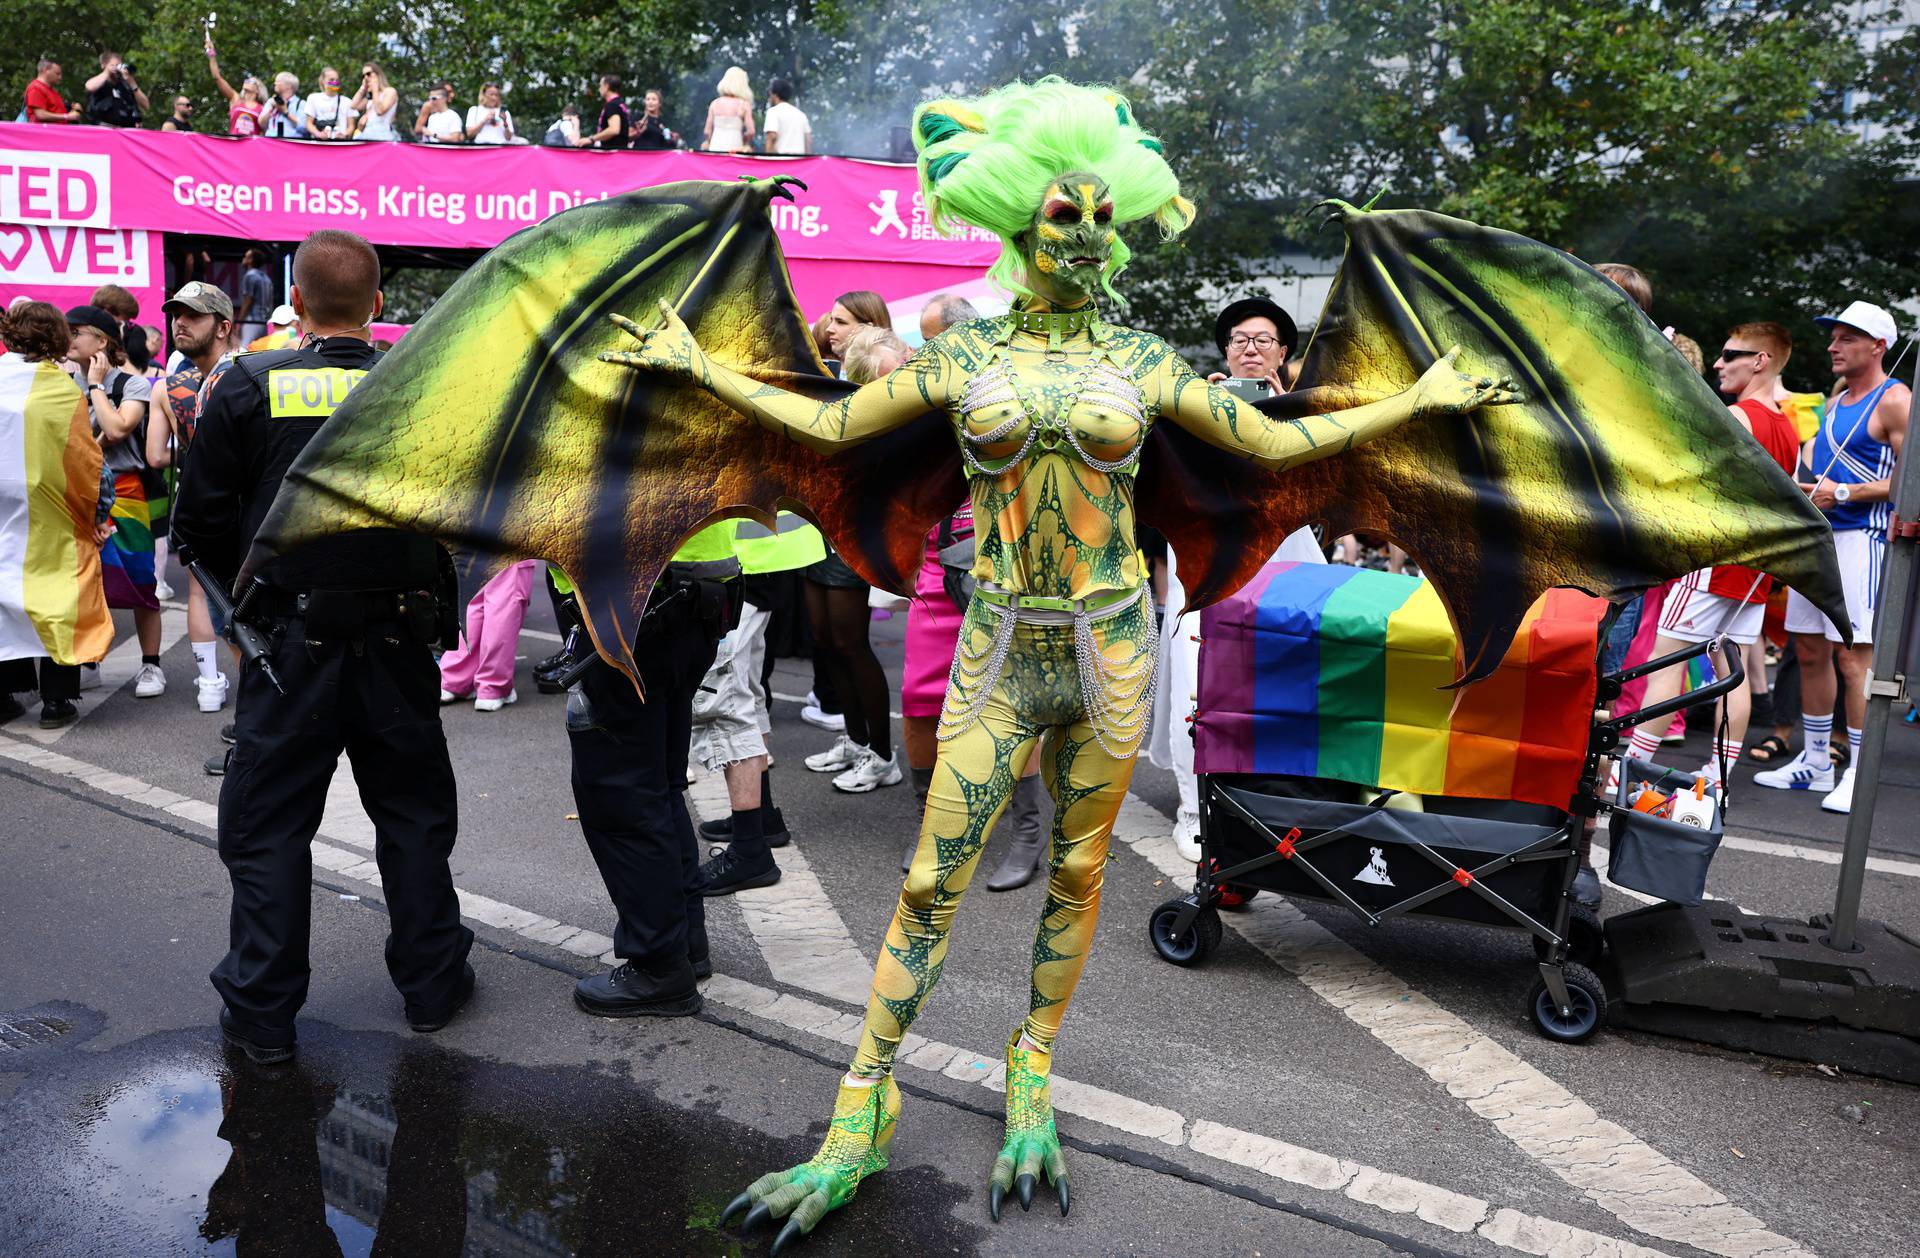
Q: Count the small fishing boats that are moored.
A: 0